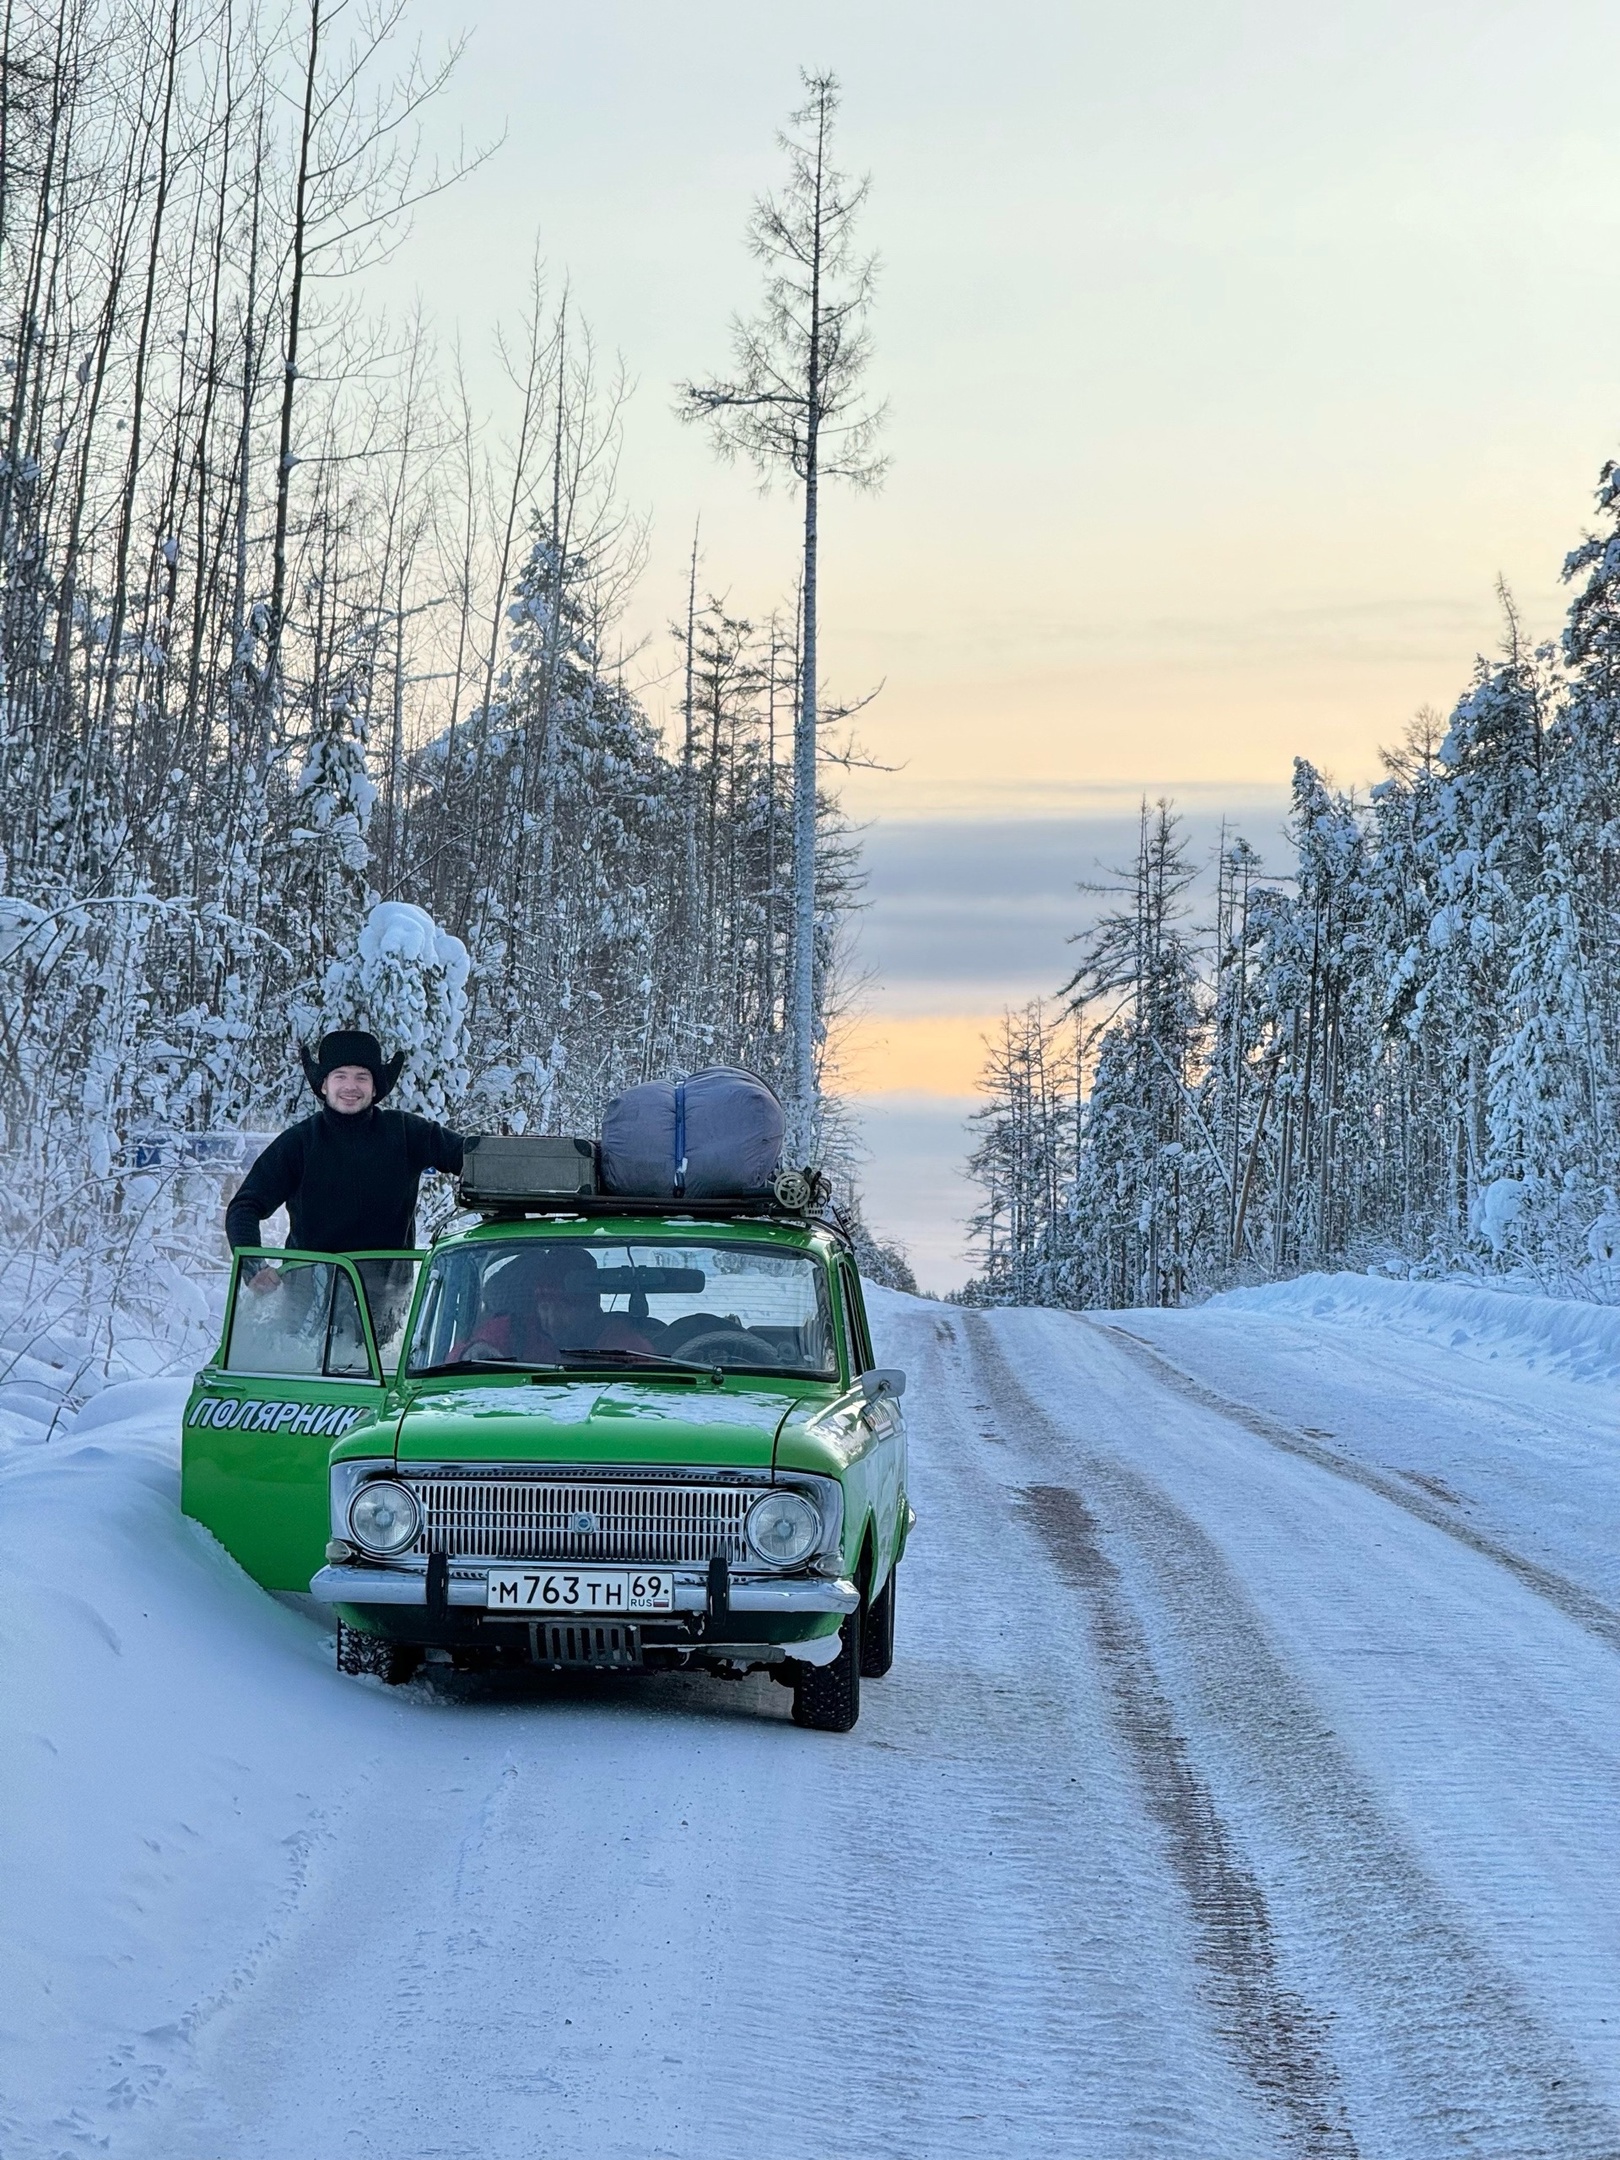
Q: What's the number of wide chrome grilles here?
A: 1